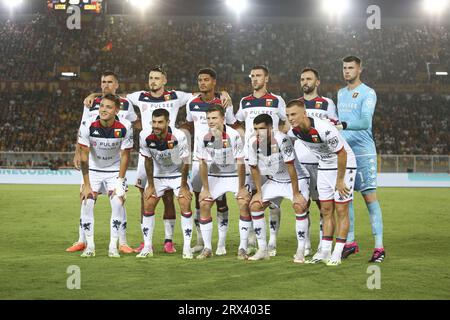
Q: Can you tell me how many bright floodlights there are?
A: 5